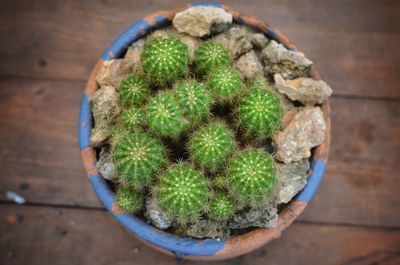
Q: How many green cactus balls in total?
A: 14